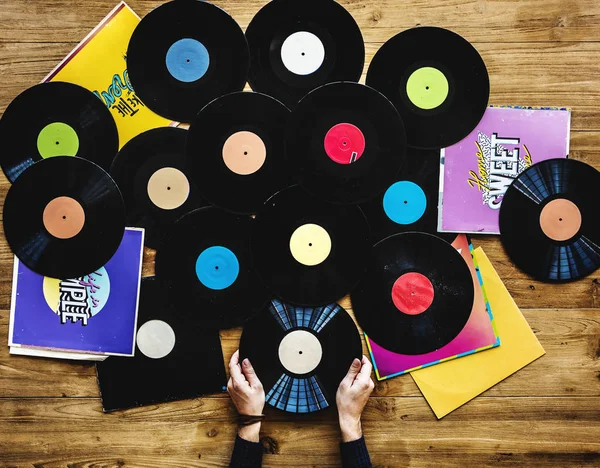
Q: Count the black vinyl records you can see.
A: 14